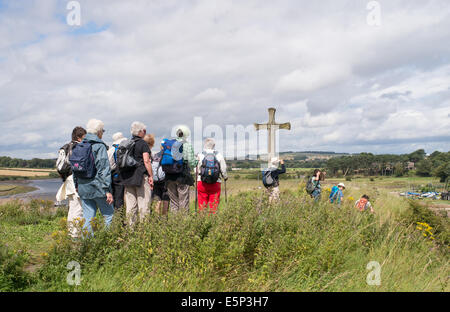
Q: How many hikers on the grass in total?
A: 11